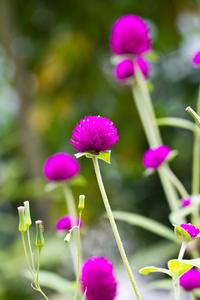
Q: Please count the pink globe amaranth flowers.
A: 11